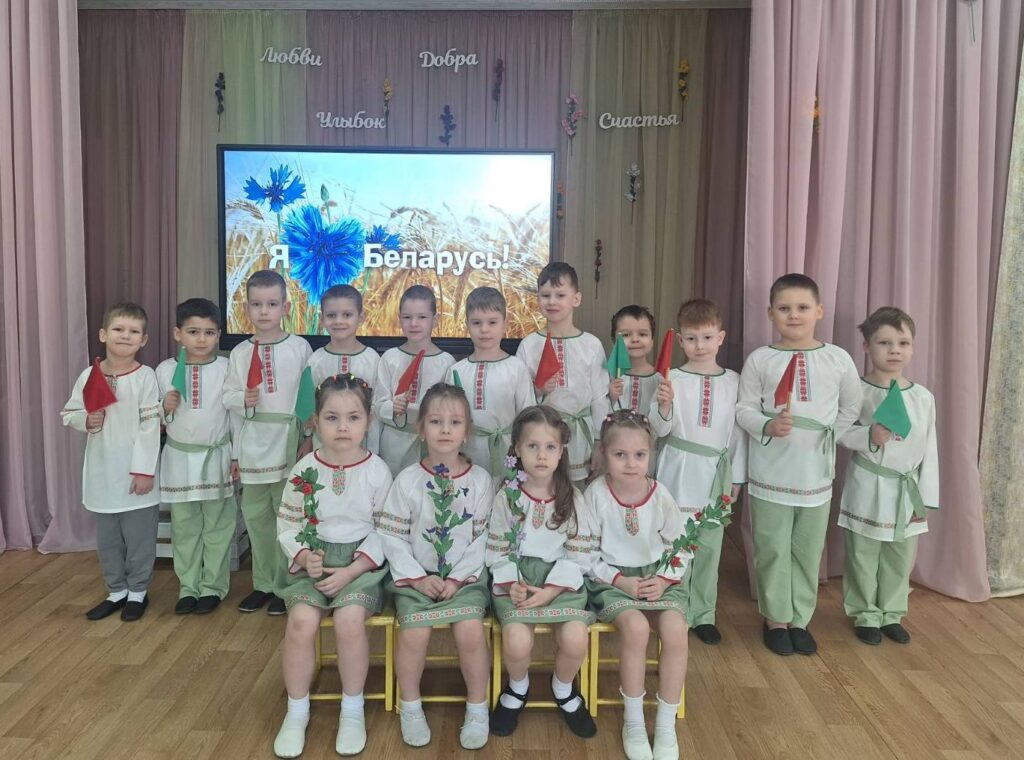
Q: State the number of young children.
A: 15